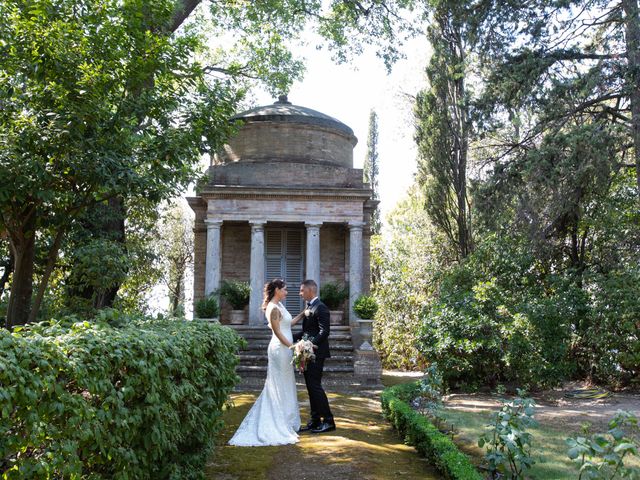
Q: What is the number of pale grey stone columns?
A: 4